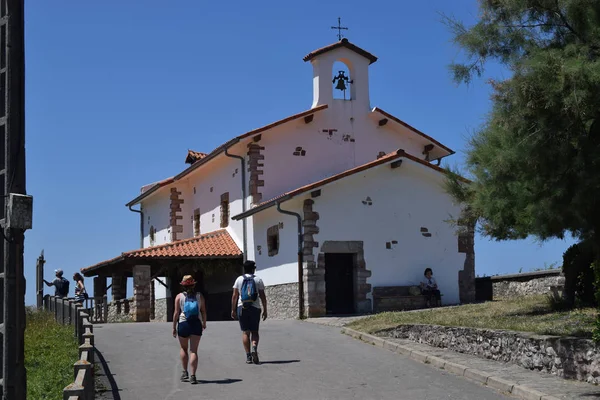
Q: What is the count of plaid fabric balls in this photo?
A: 0